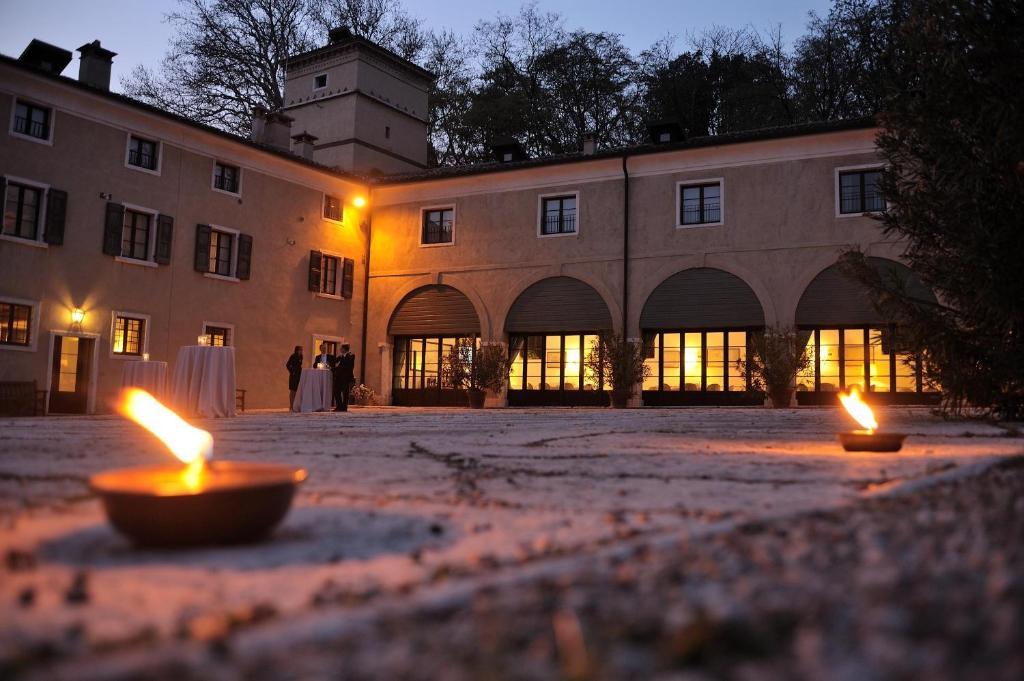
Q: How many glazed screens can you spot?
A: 4